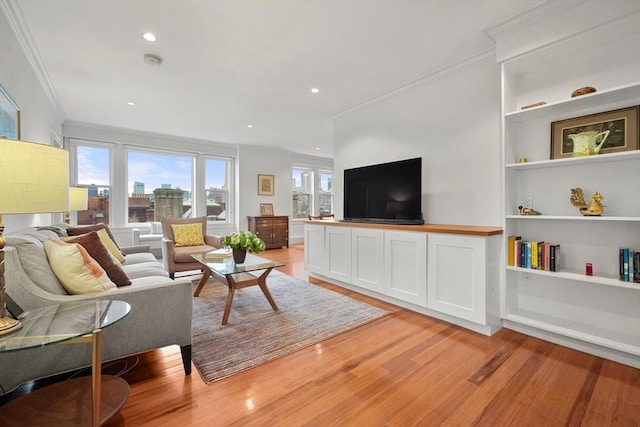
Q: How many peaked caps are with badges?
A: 0